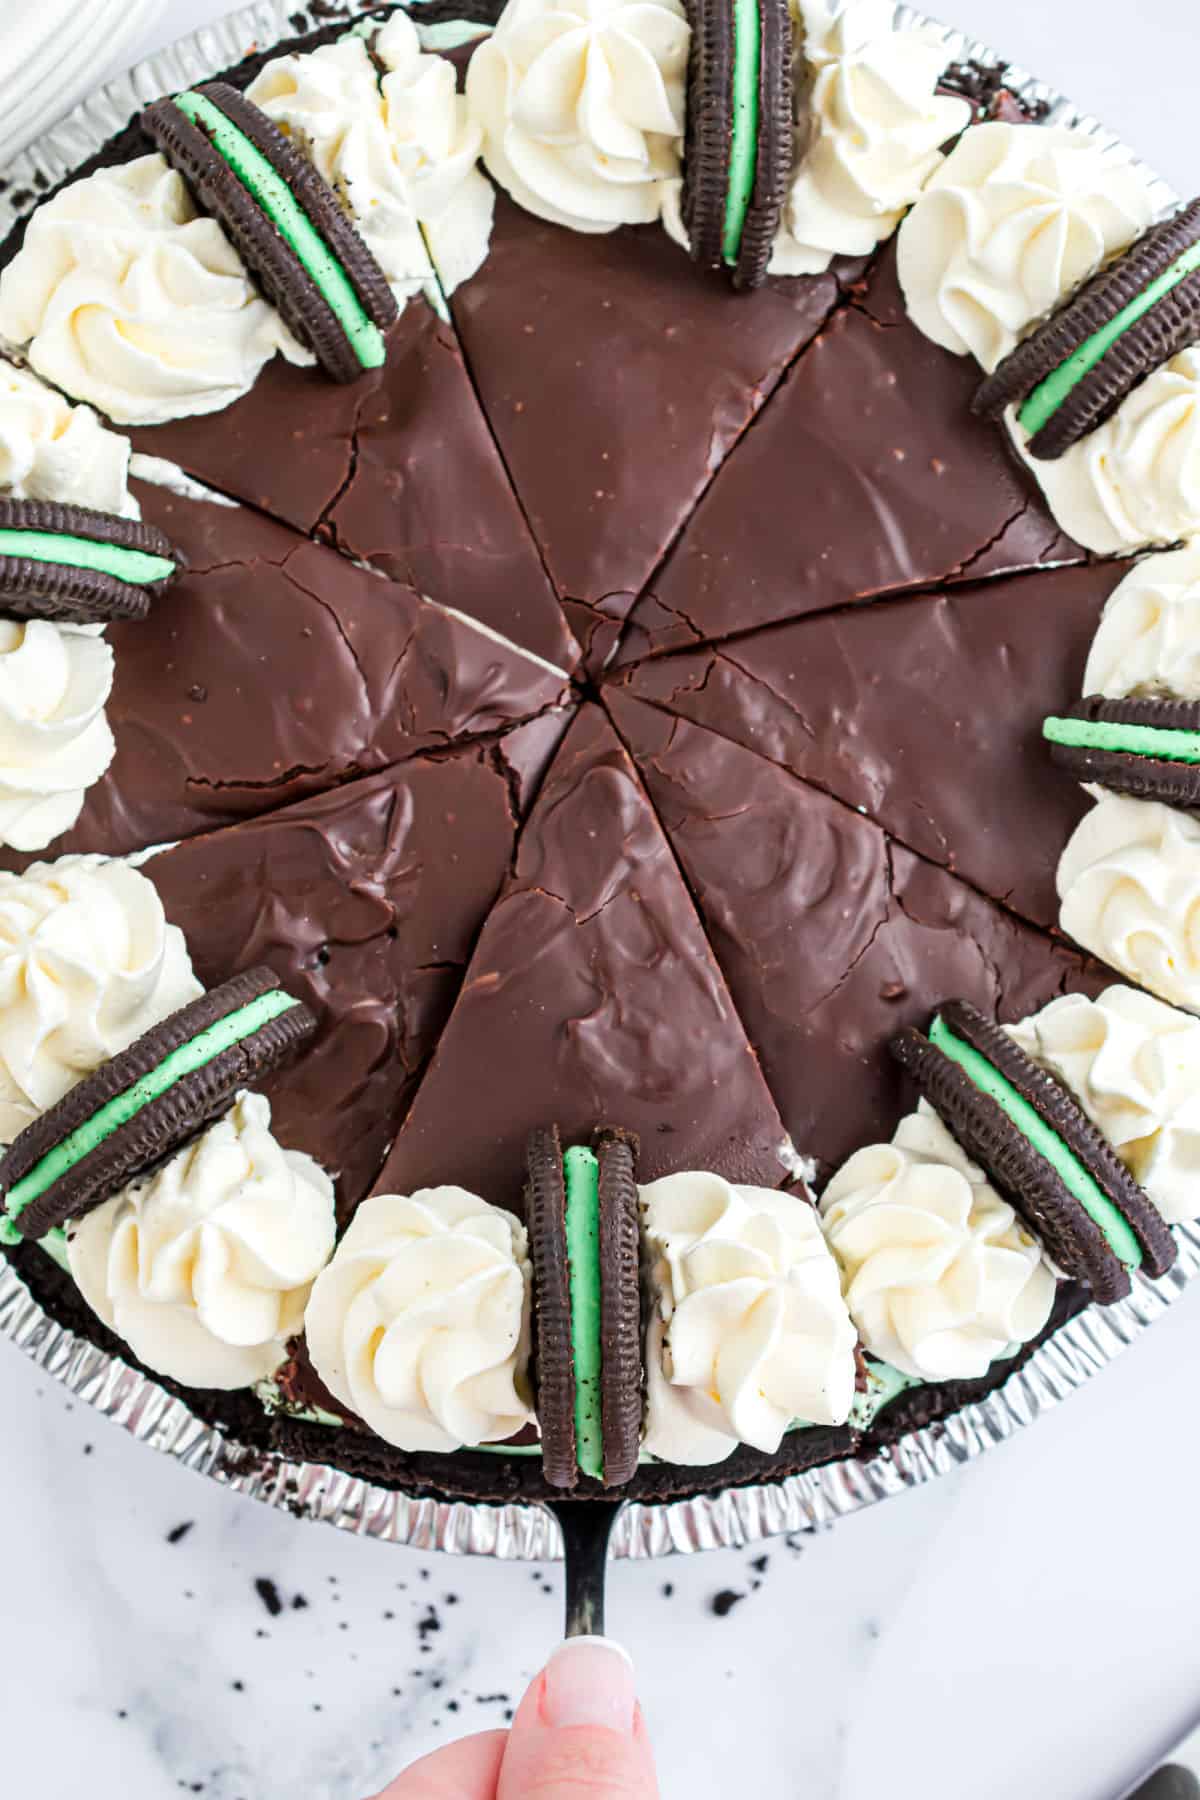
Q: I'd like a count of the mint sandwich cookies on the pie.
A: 8